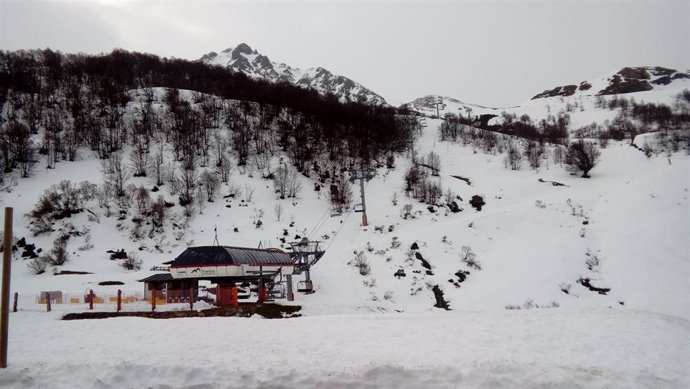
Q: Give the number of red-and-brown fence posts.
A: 6